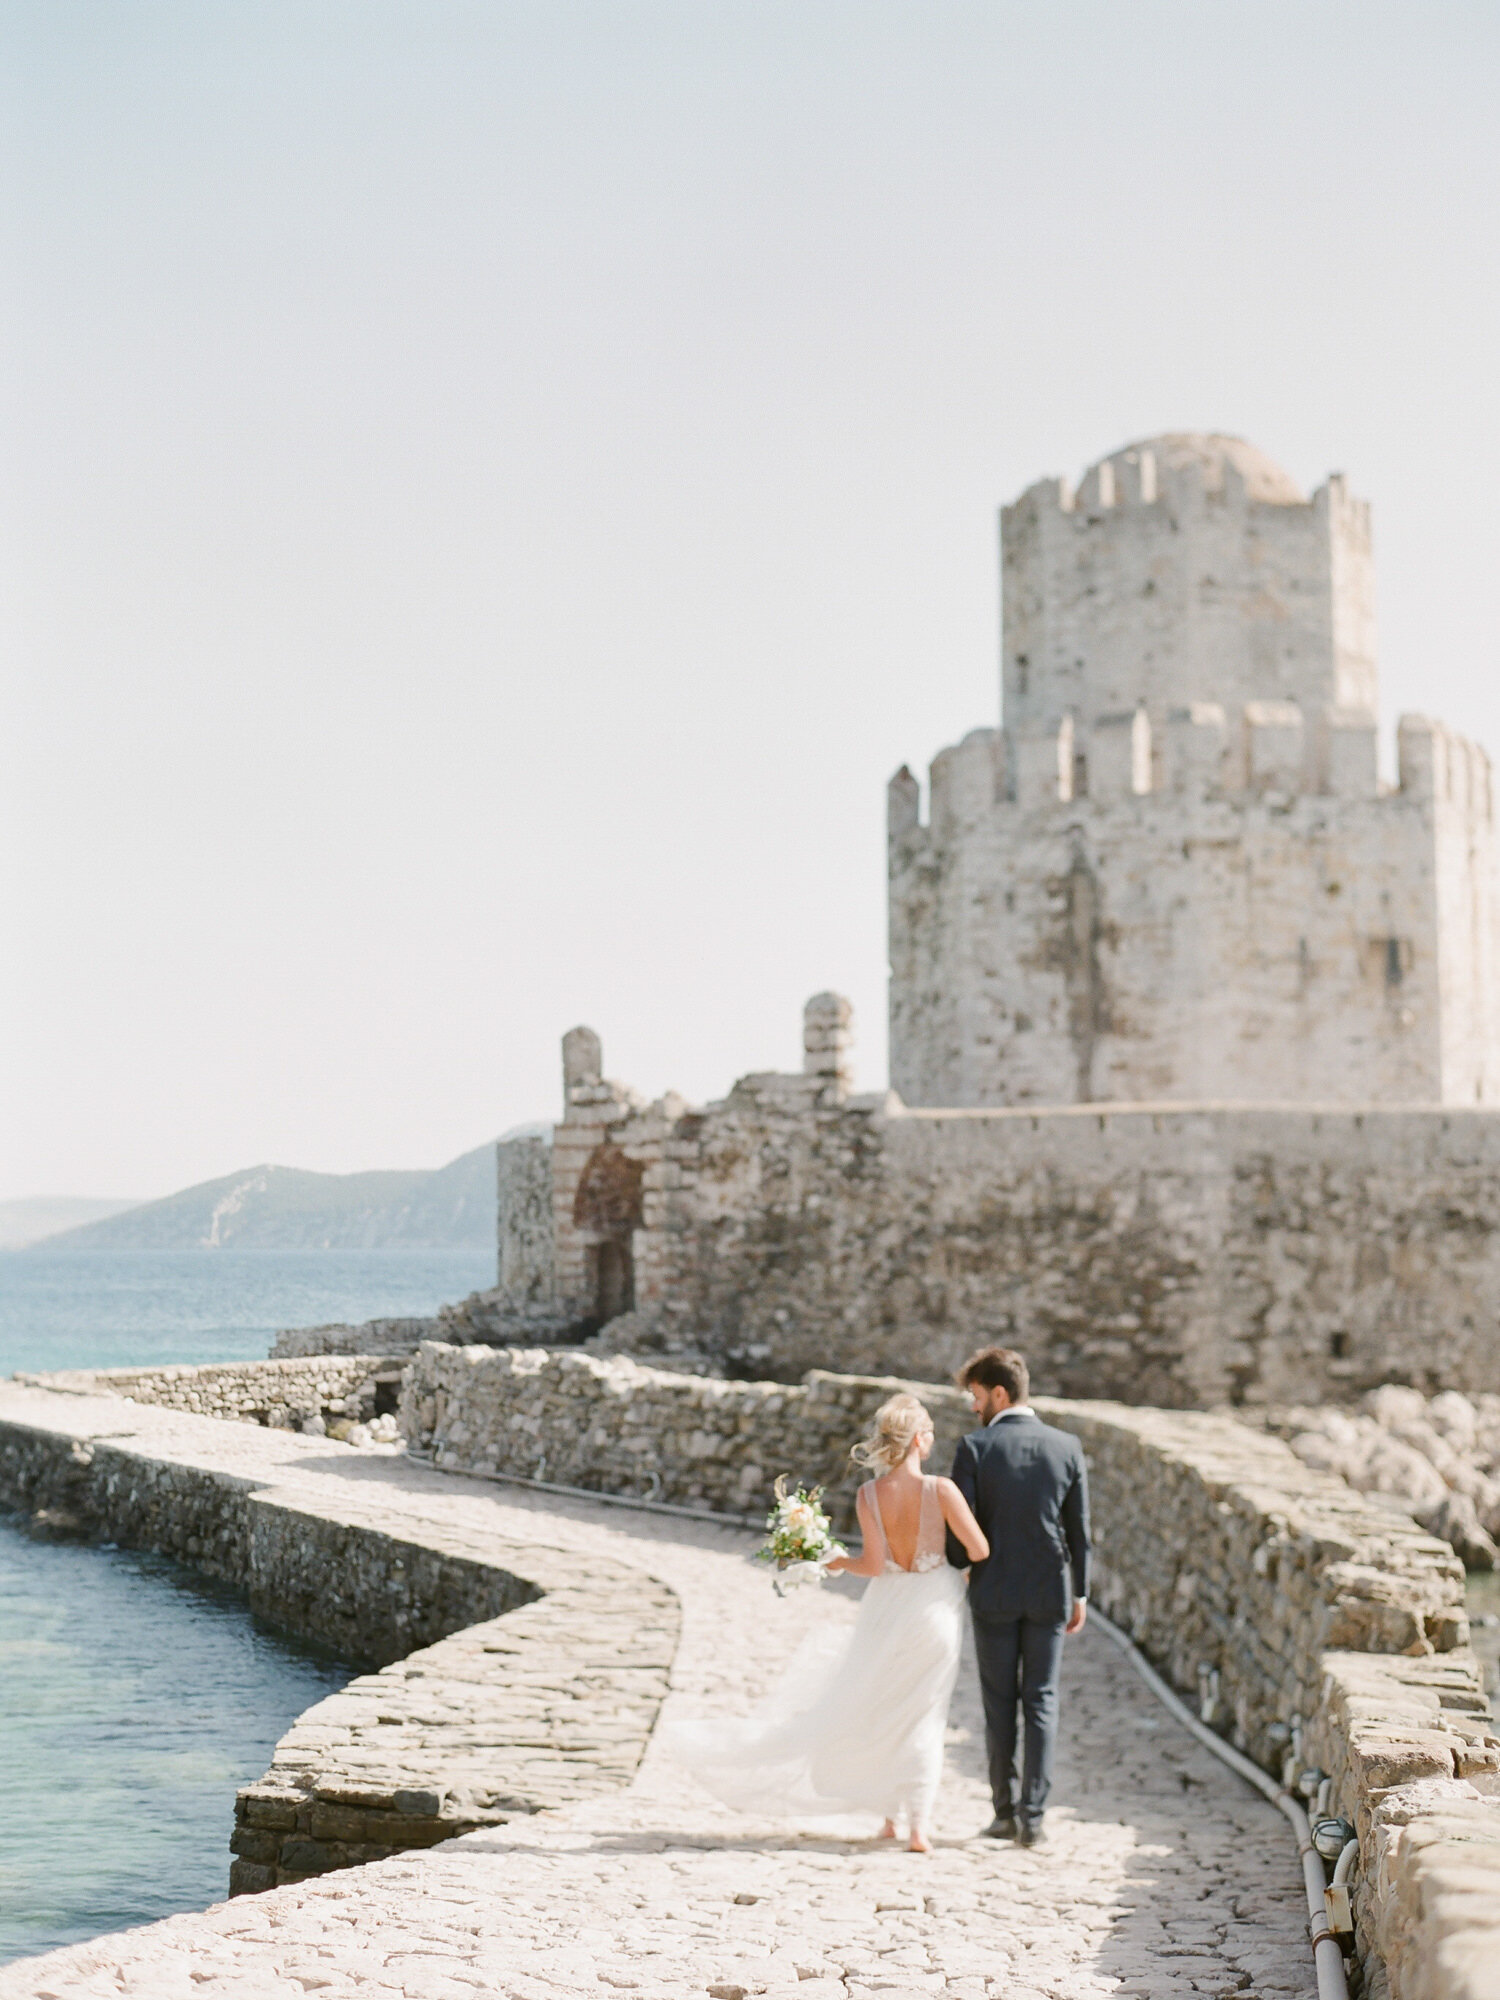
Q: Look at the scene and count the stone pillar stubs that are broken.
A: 2